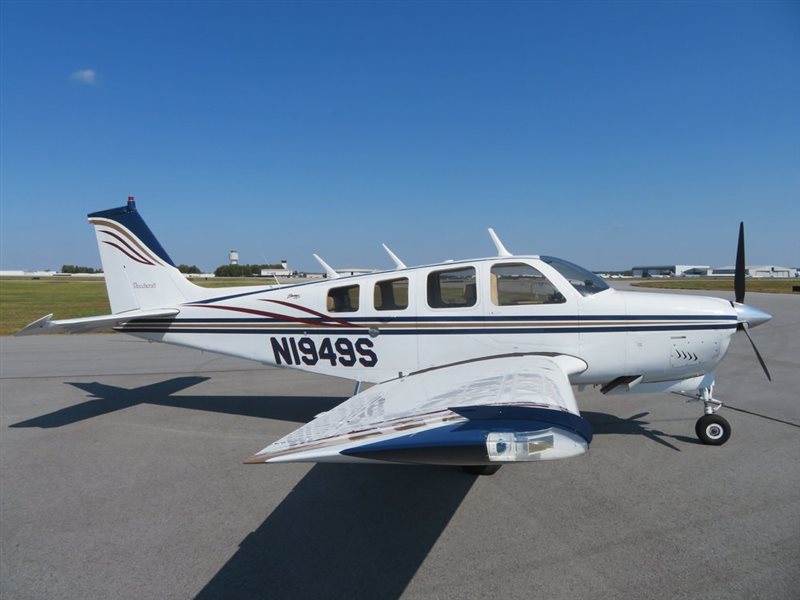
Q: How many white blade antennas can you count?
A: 3